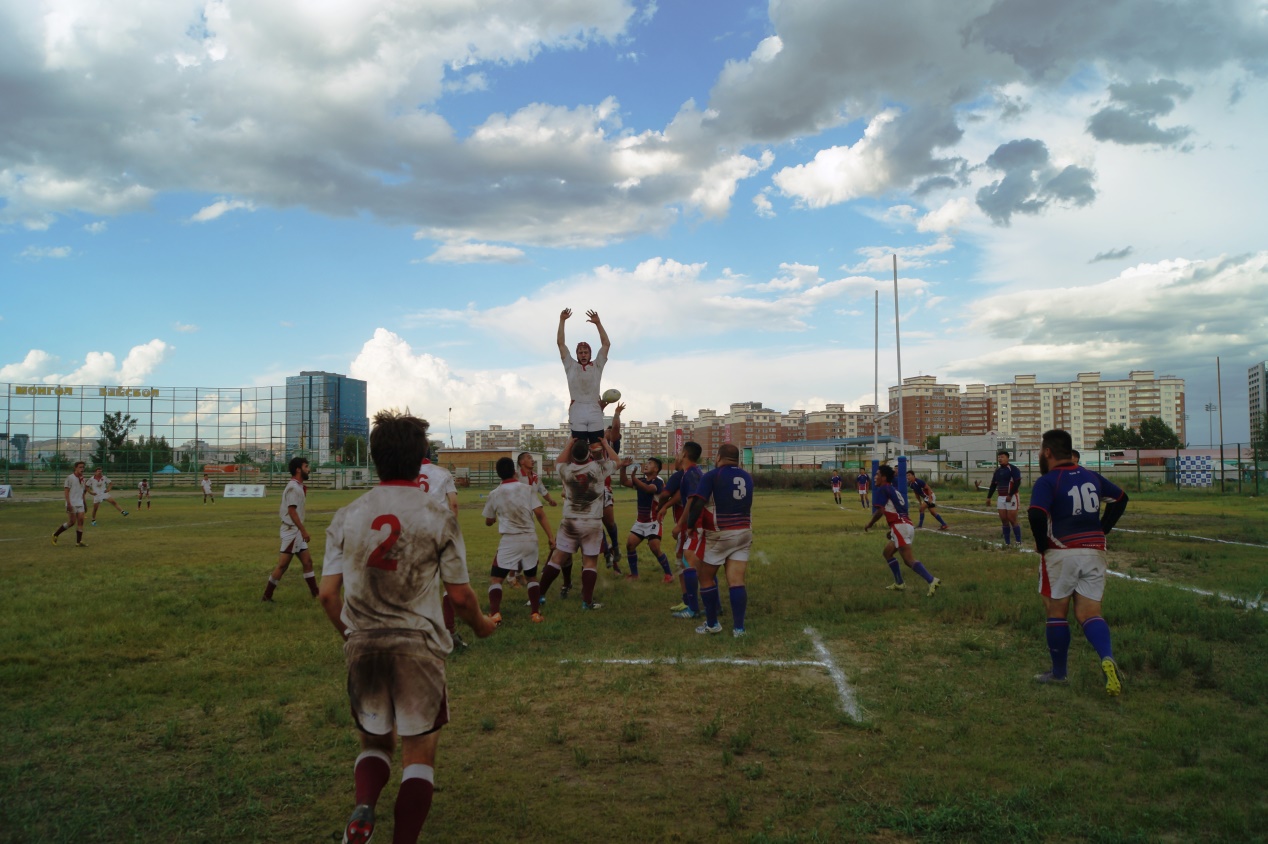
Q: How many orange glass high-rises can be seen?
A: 0